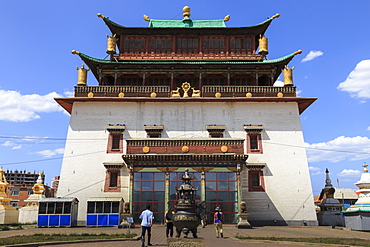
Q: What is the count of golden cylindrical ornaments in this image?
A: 4